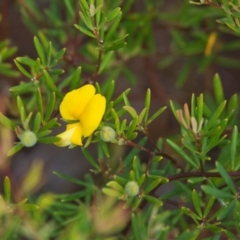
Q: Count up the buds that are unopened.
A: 3